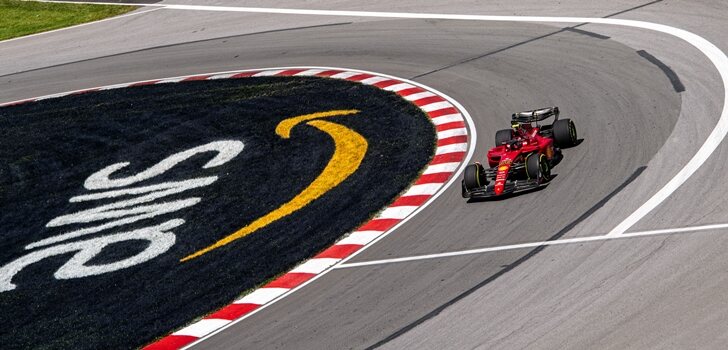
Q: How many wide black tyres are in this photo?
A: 4